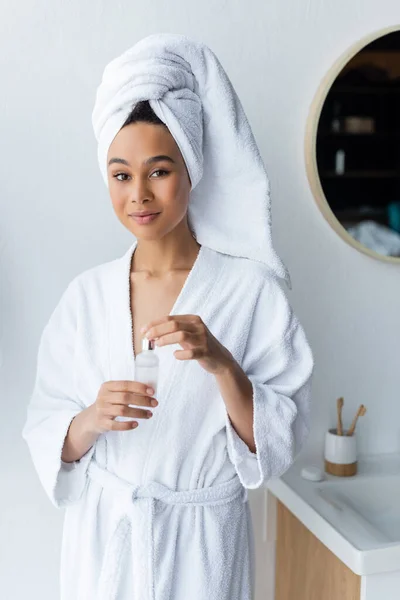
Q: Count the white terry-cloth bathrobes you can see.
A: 1